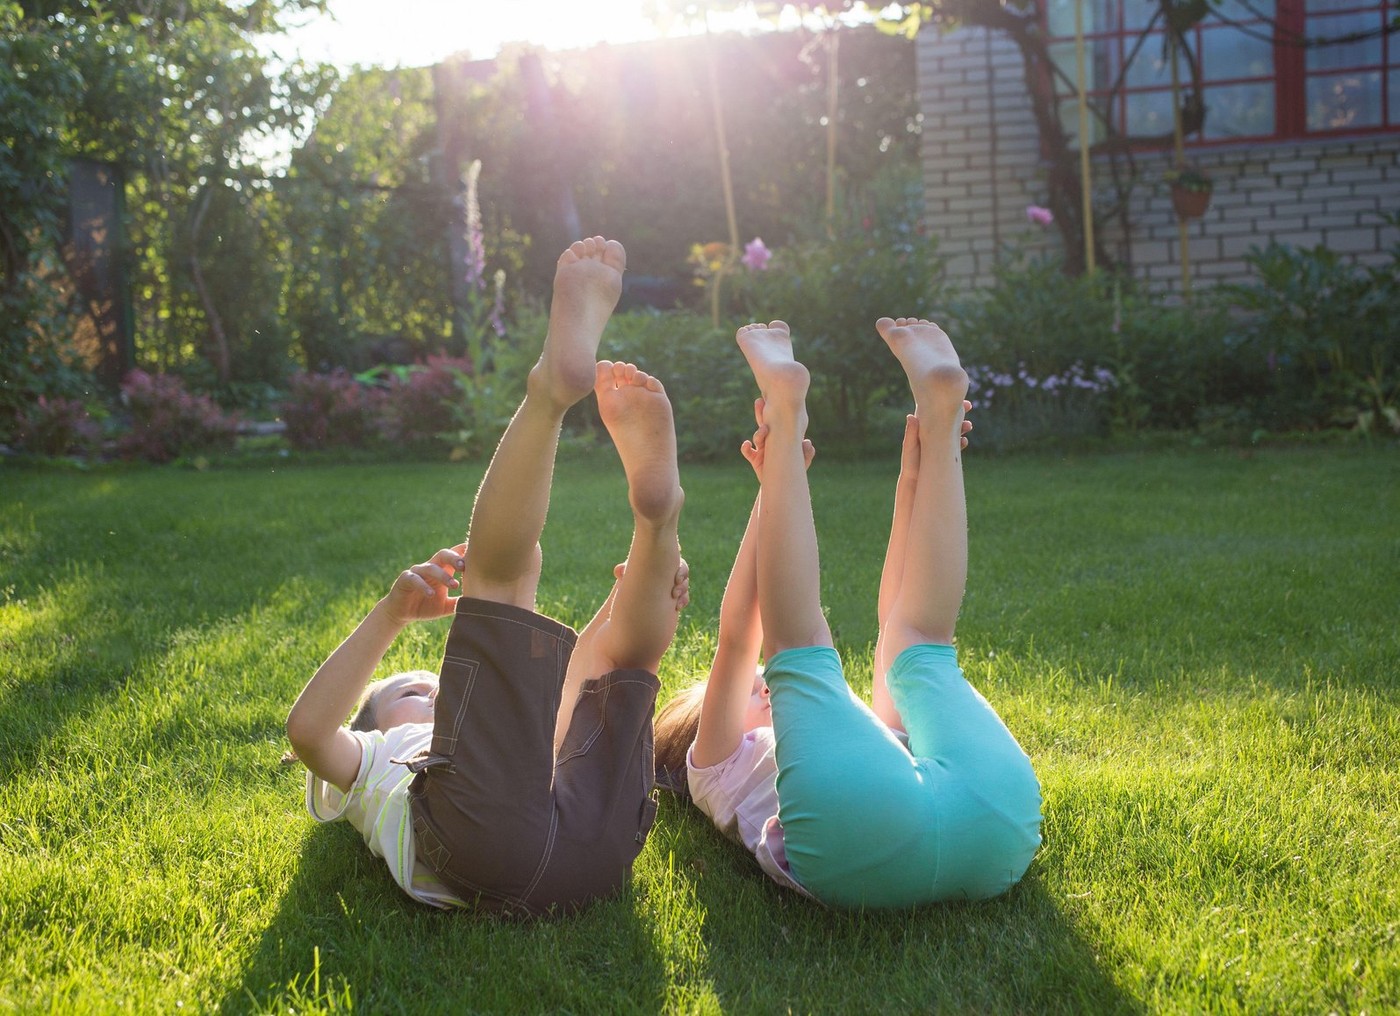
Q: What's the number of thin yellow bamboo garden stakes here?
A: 4